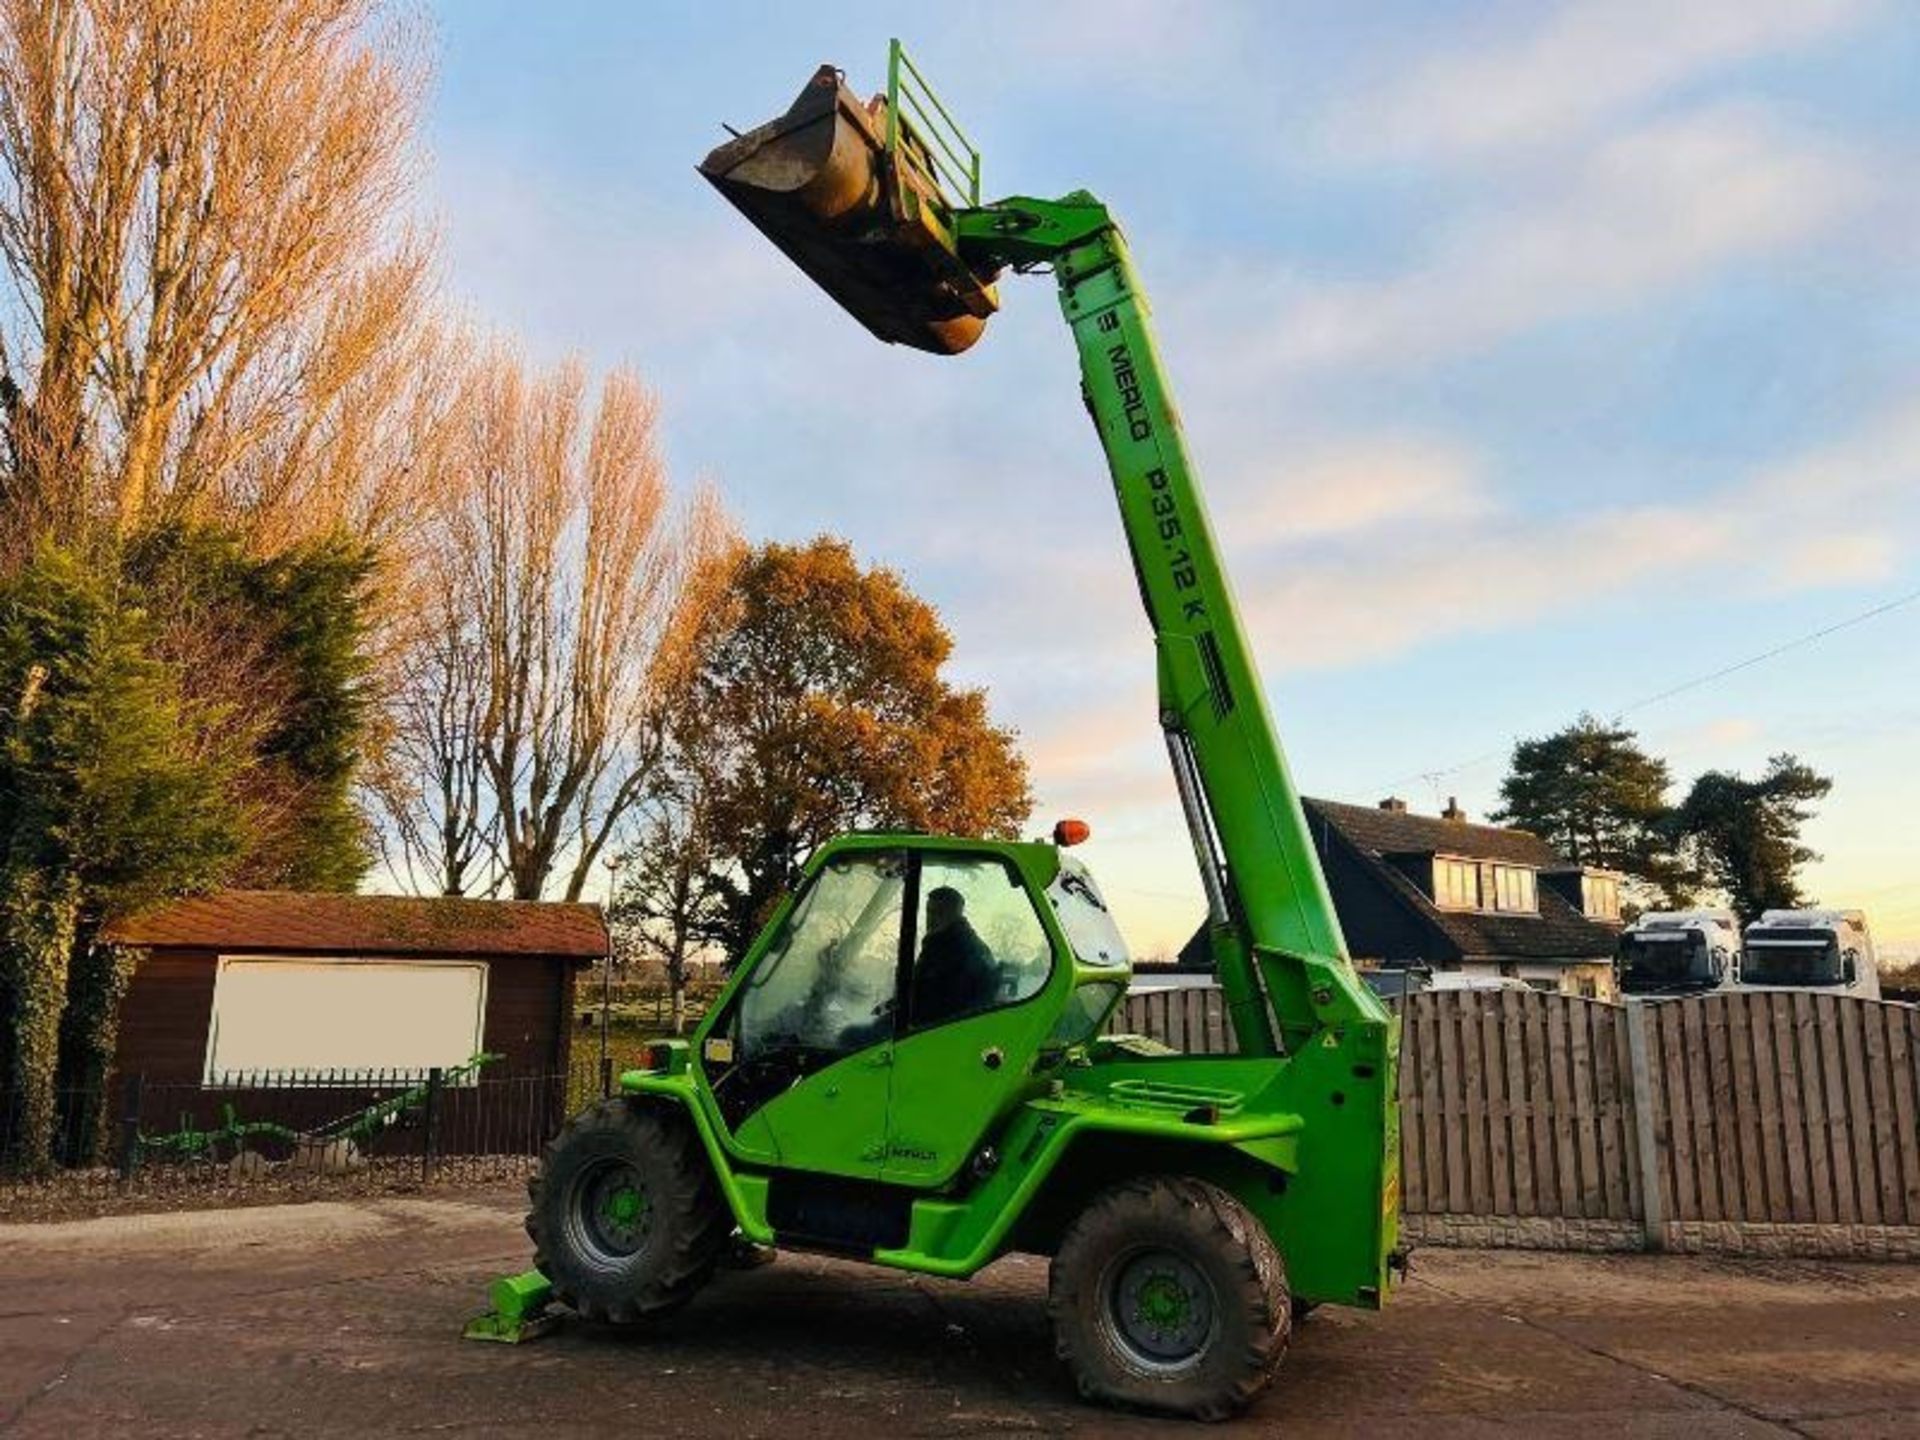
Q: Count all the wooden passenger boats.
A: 0